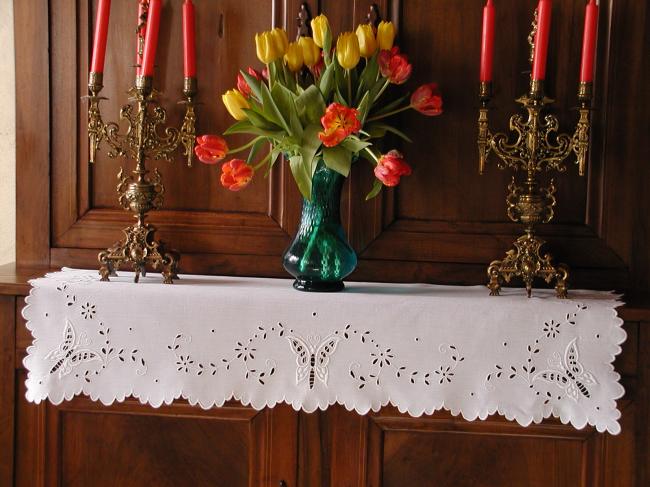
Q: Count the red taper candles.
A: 7